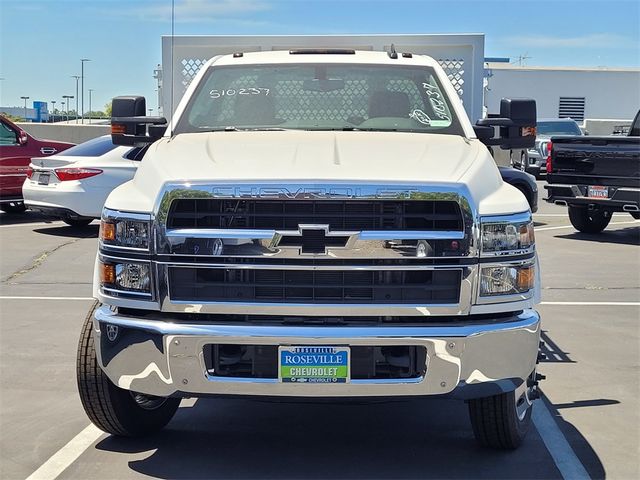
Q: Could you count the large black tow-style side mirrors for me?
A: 2